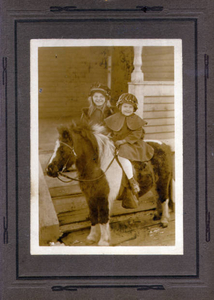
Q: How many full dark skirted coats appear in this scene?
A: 1